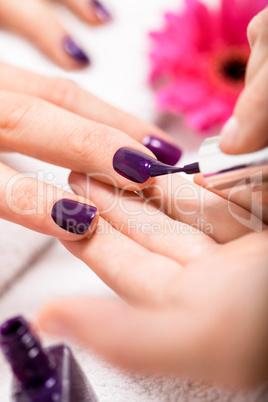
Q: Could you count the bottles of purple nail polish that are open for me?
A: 1